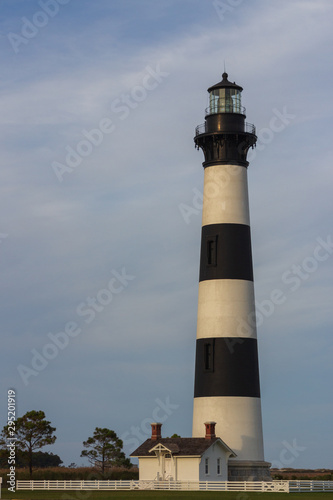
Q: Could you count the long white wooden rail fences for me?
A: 1